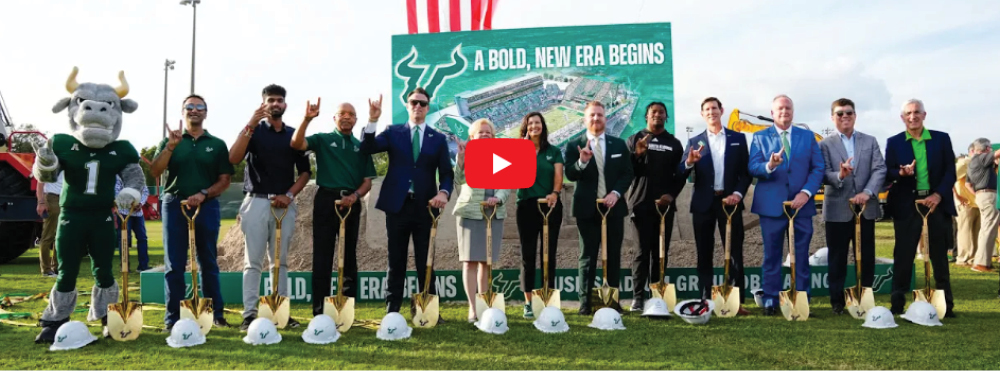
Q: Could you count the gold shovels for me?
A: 13